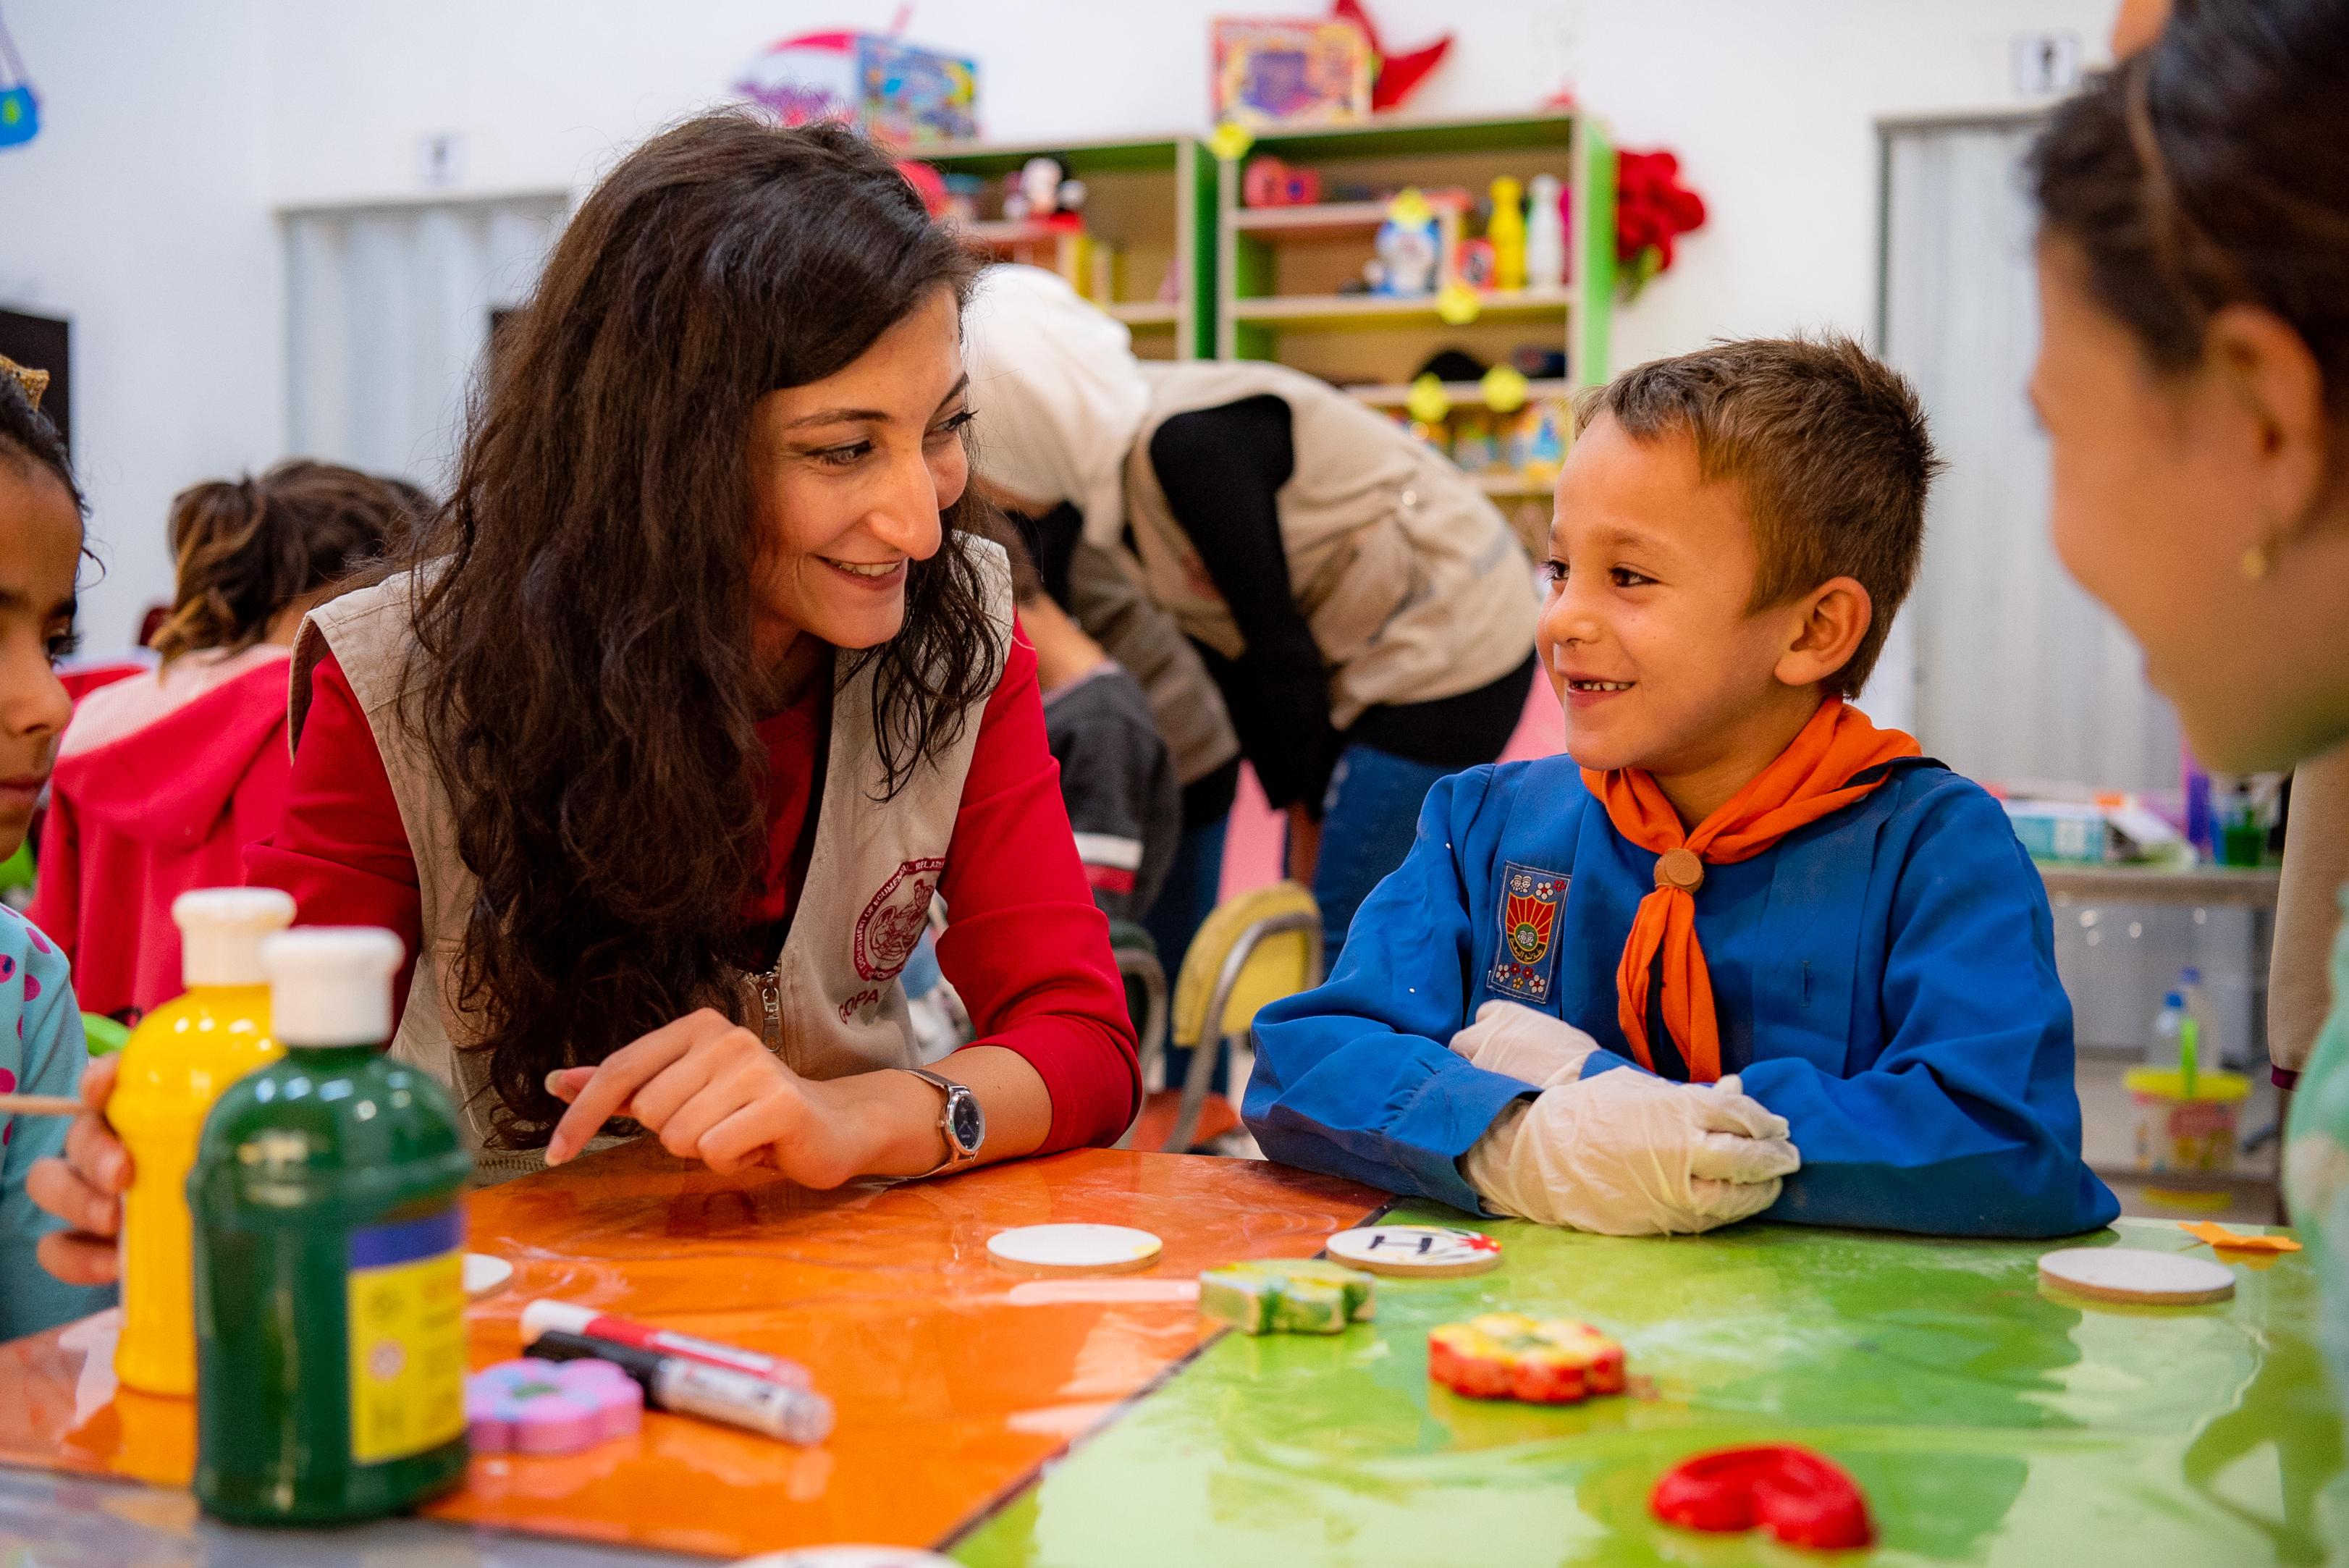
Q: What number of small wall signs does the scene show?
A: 2